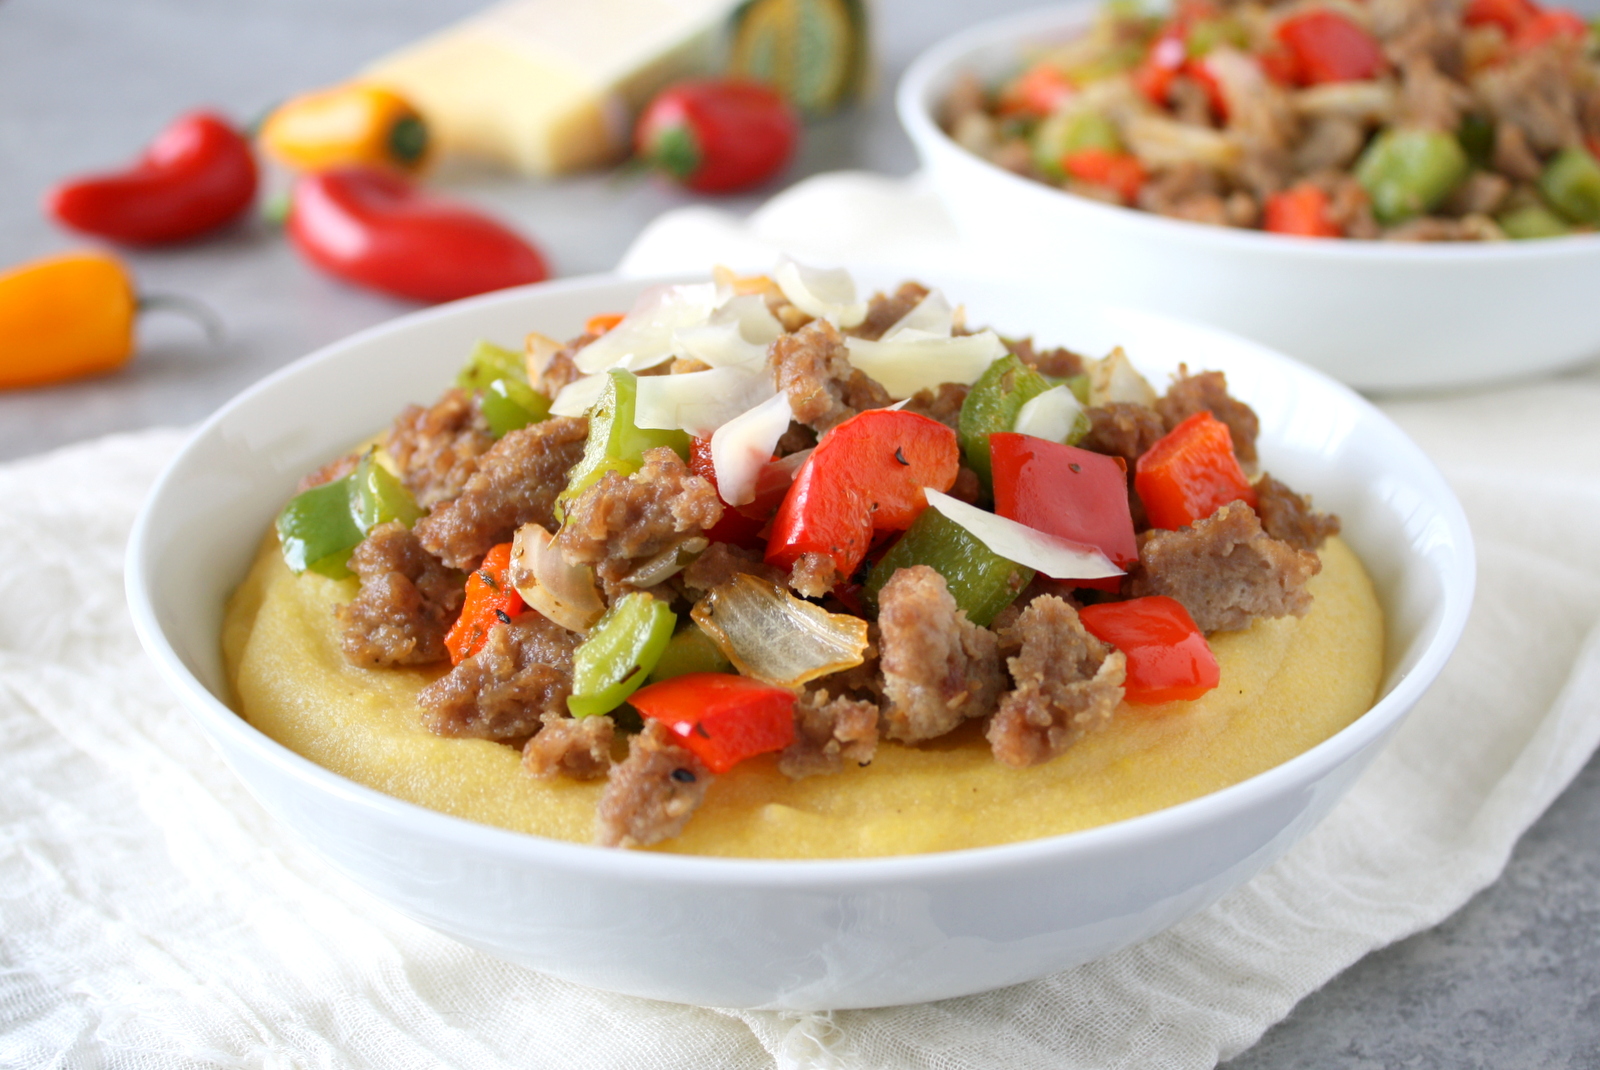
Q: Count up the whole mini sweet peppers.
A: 5